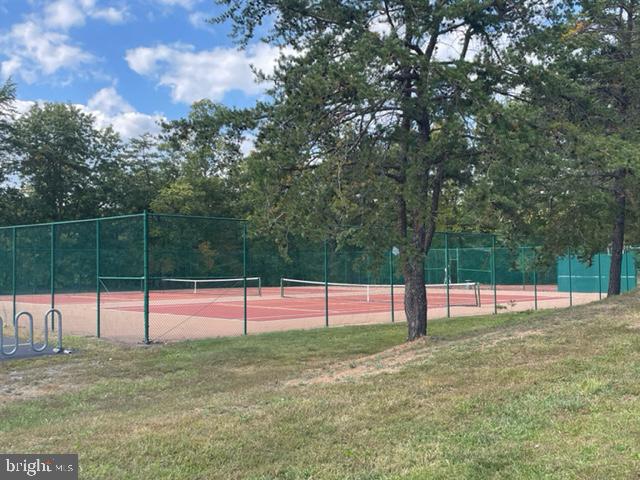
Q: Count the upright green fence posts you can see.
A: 13